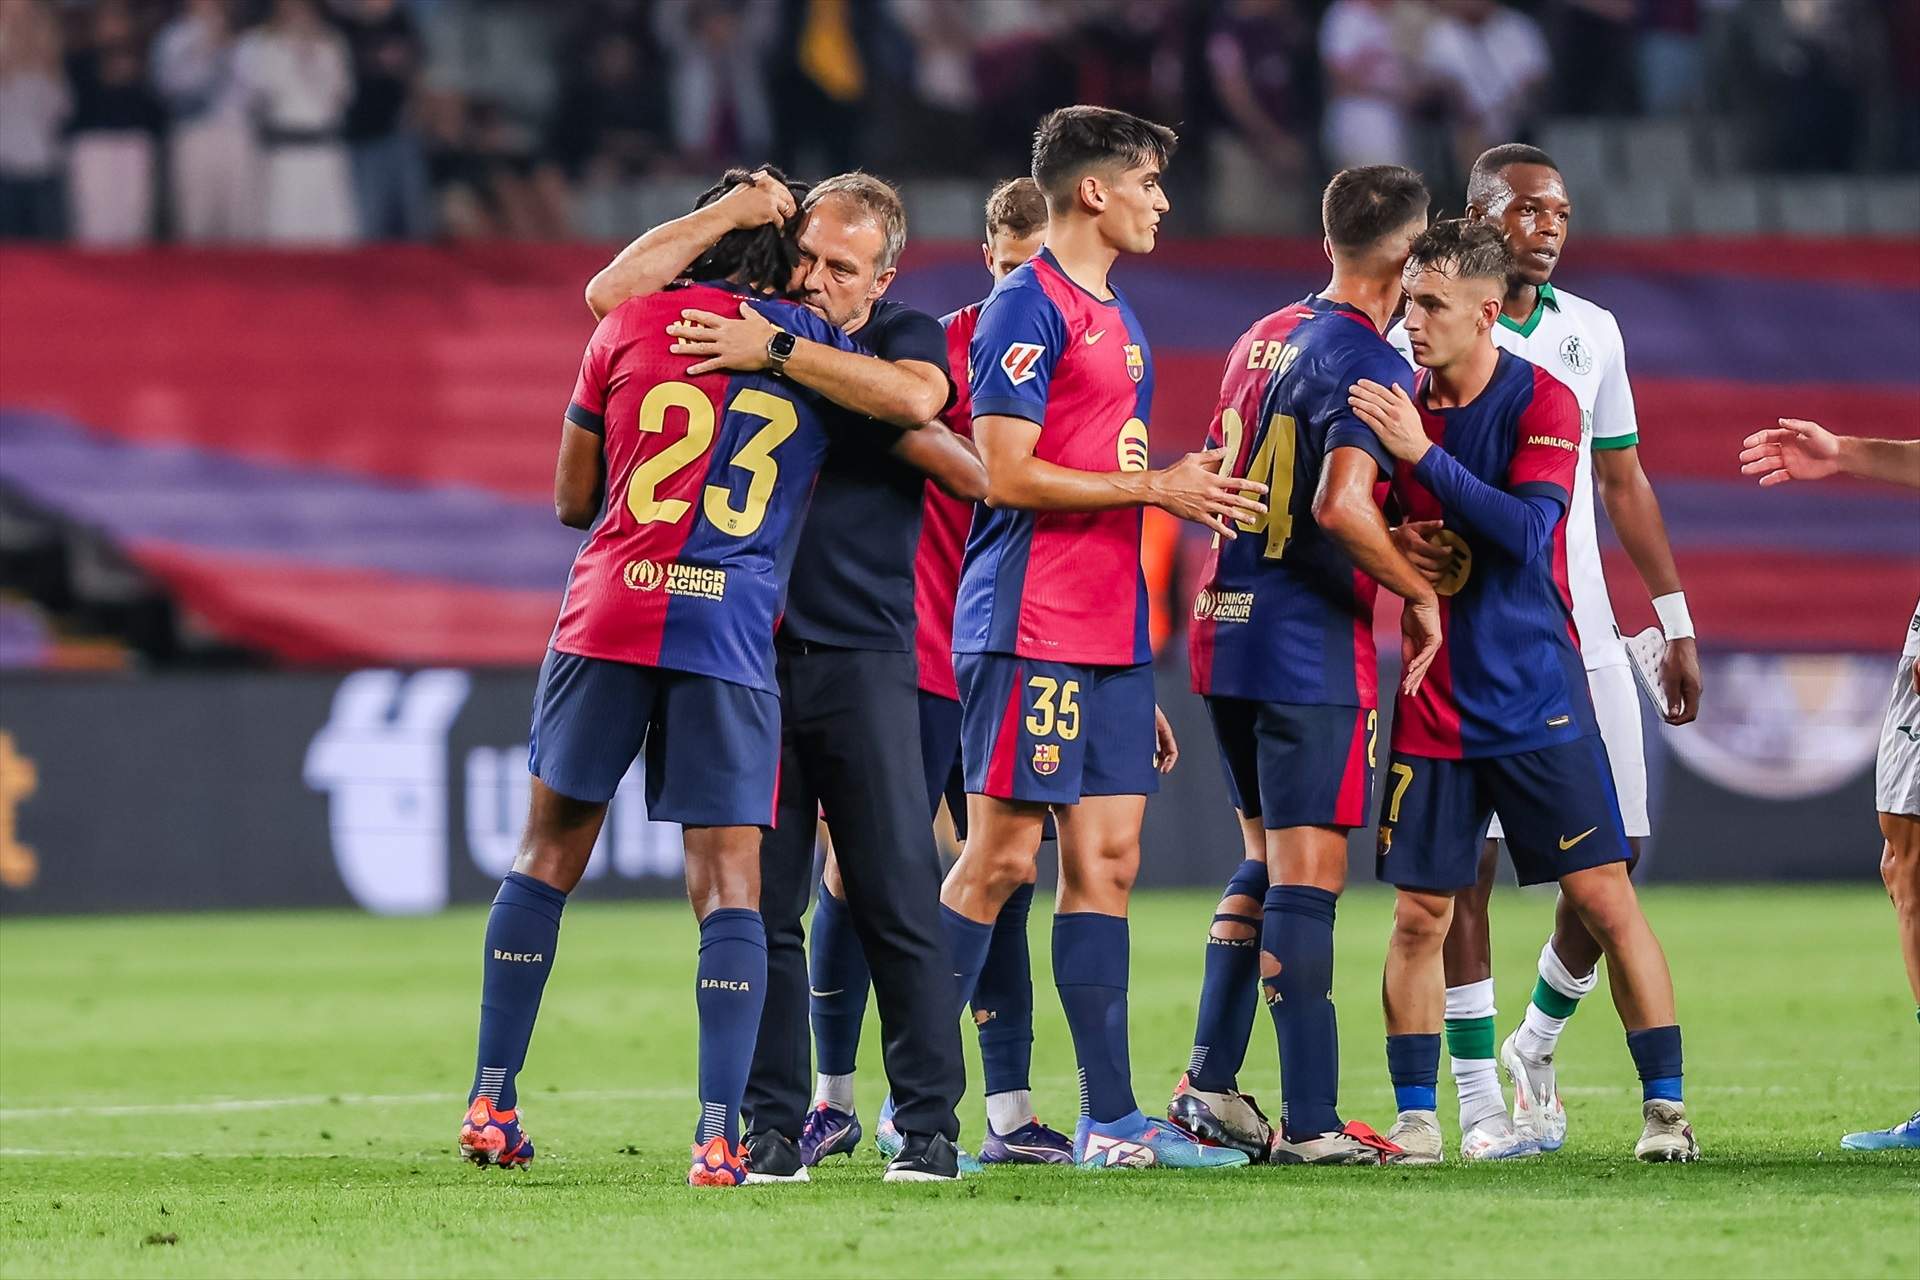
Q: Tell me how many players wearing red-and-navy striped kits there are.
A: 5